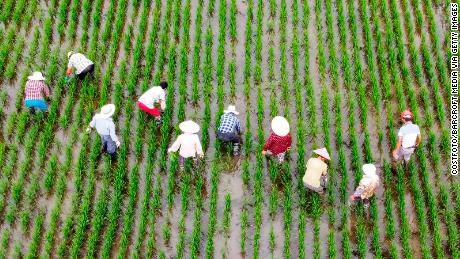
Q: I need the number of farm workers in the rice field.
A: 10